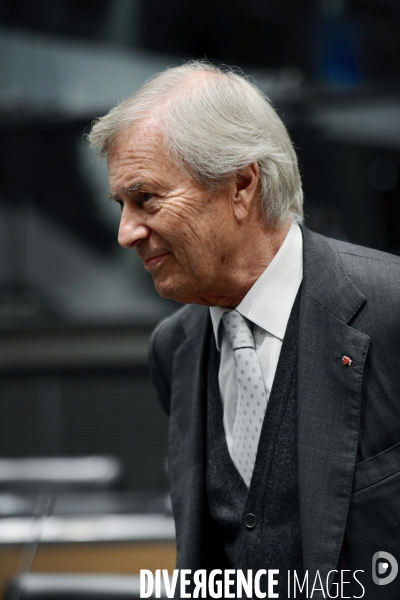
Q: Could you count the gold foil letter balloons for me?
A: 0